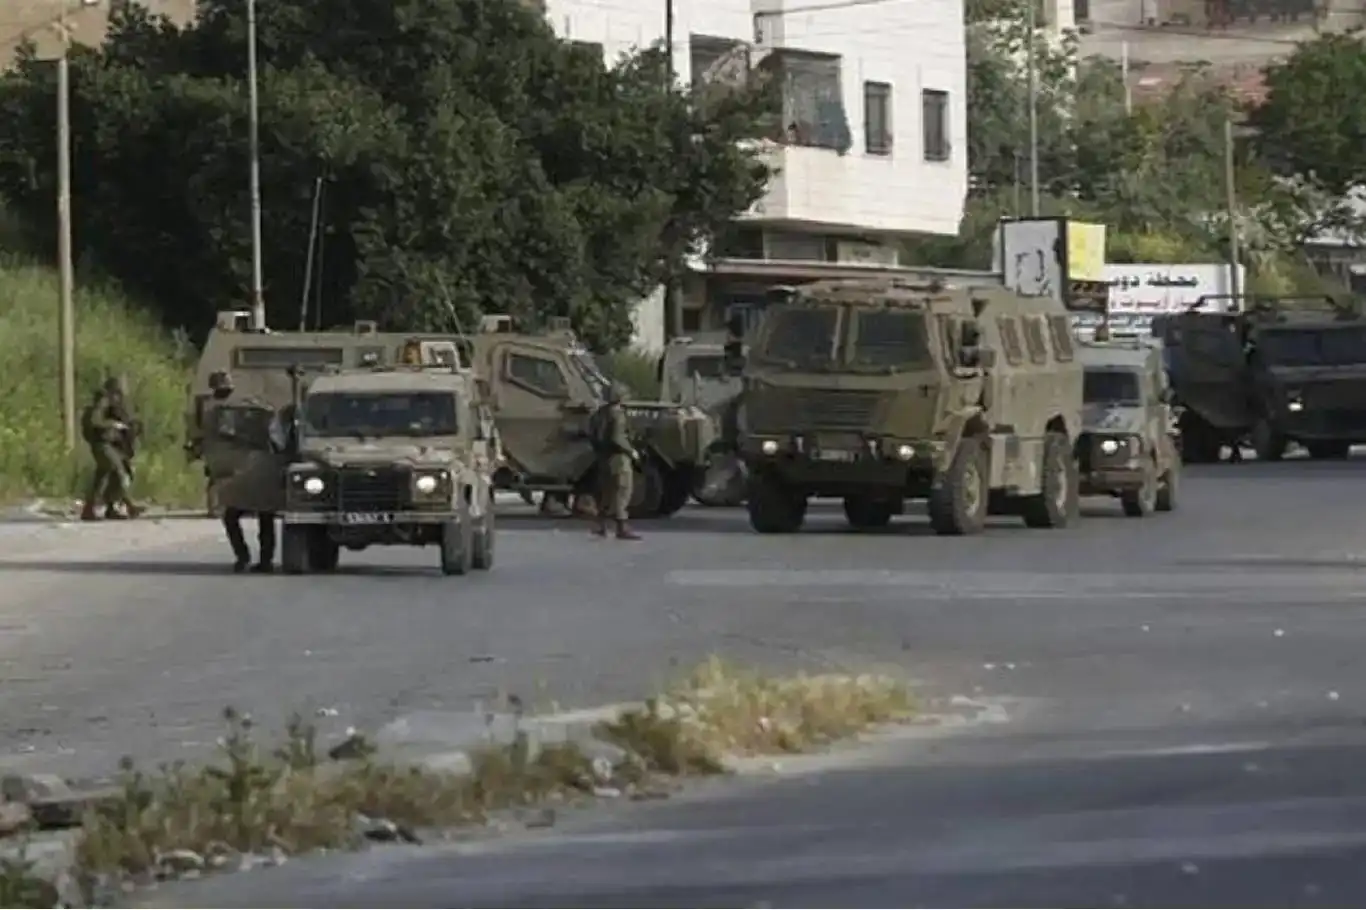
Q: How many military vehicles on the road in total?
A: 6